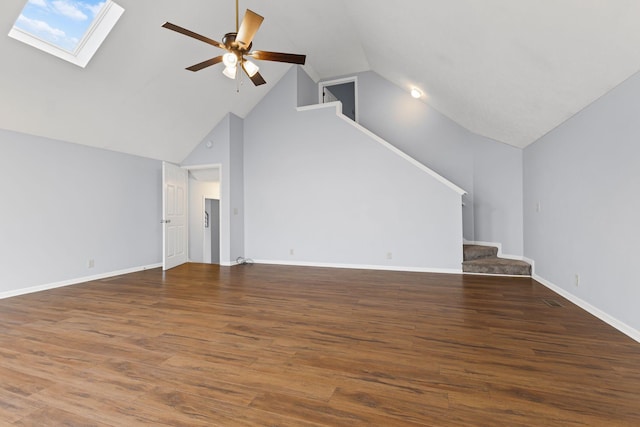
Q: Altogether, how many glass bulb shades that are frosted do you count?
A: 3